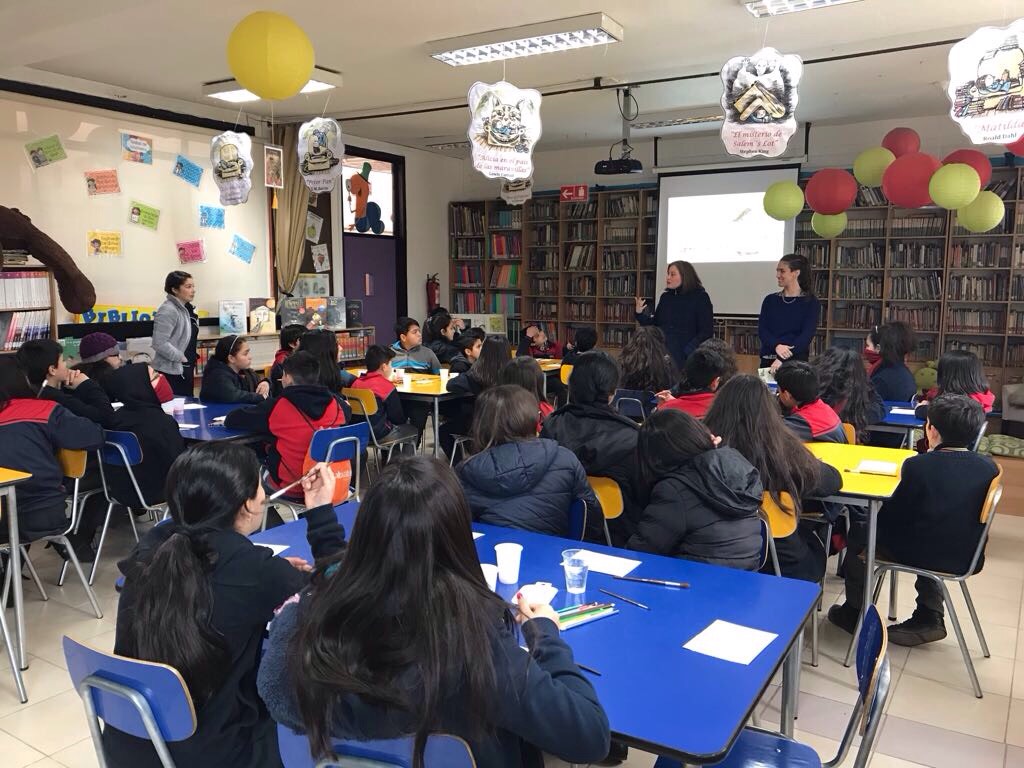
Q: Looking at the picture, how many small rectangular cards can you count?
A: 9